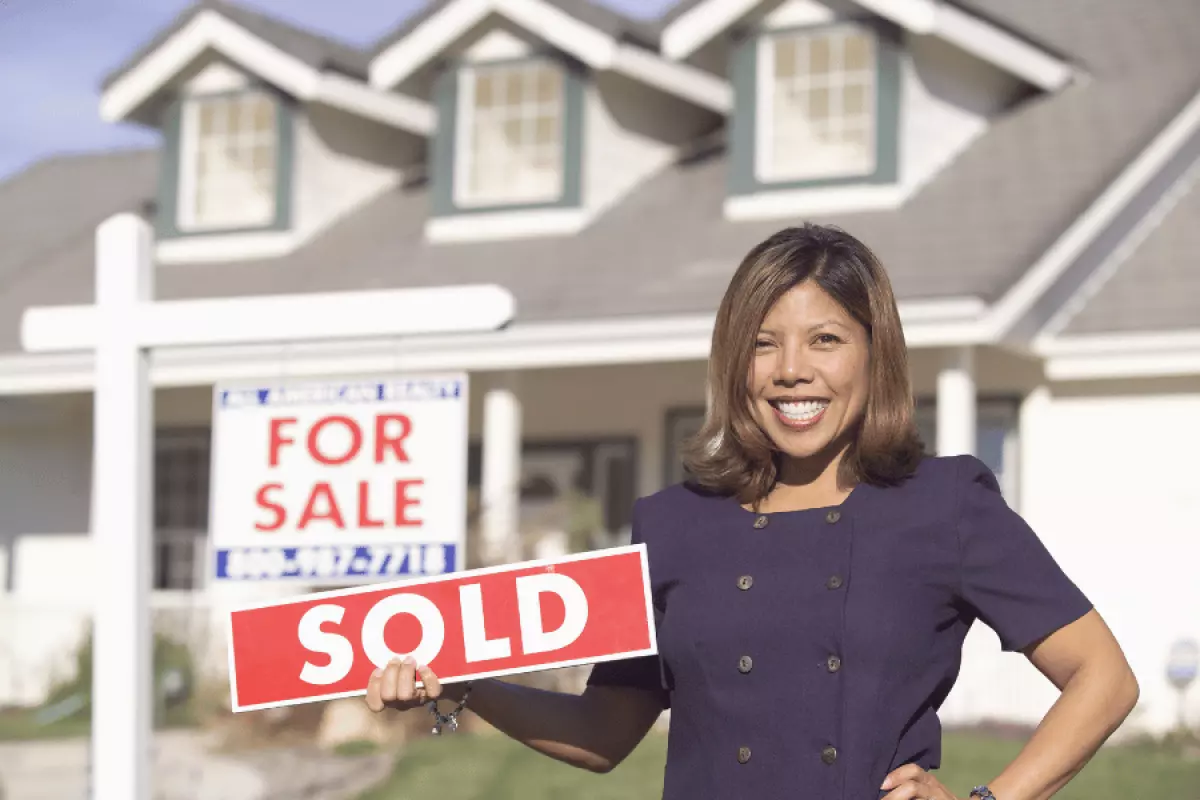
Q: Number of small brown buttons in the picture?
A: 8